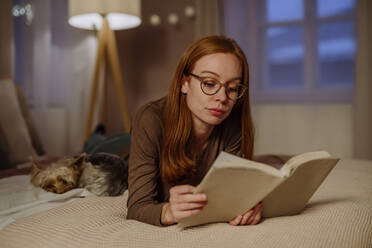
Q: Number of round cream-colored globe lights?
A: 3